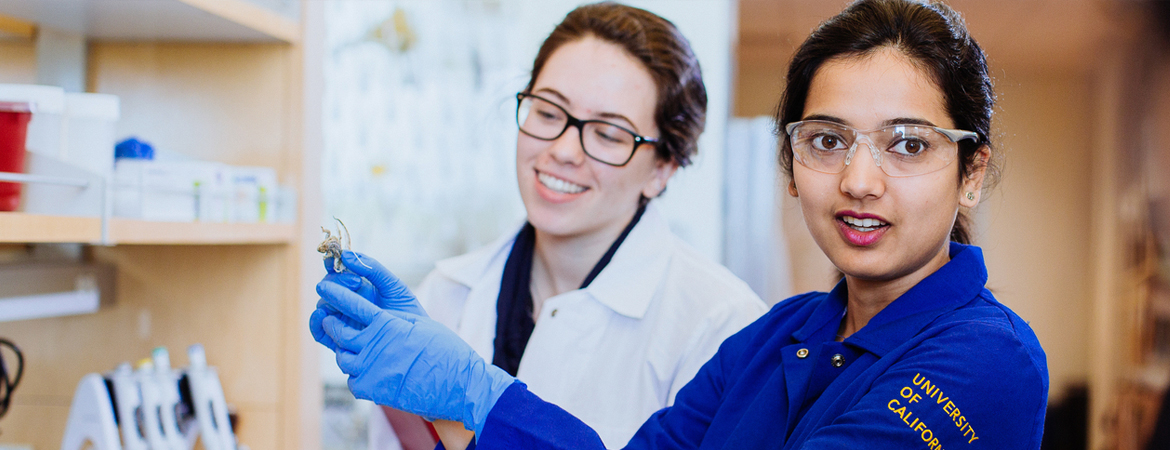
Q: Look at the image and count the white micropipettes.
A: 4